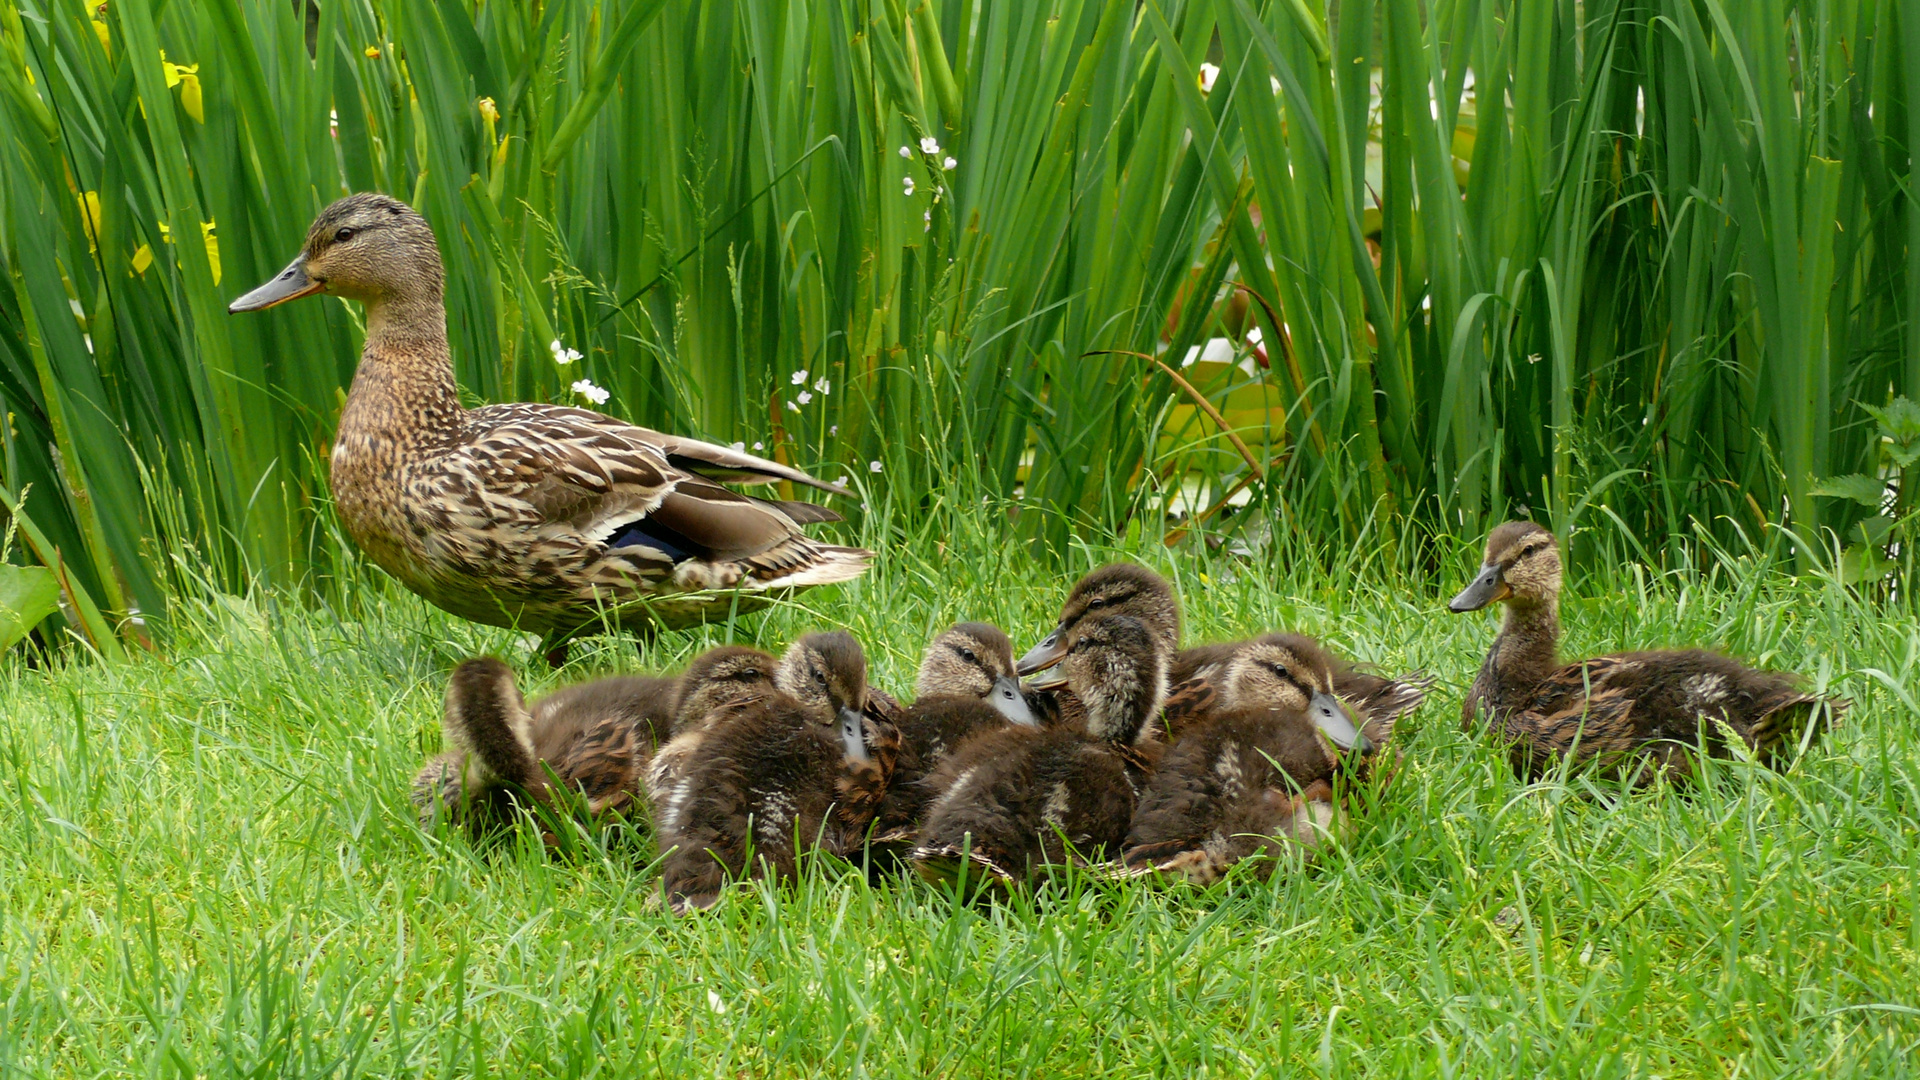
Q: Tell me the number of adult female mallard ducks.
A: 1